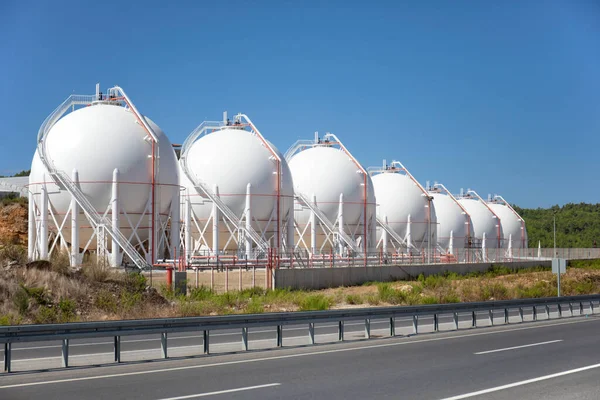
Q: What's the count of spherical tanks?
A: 7